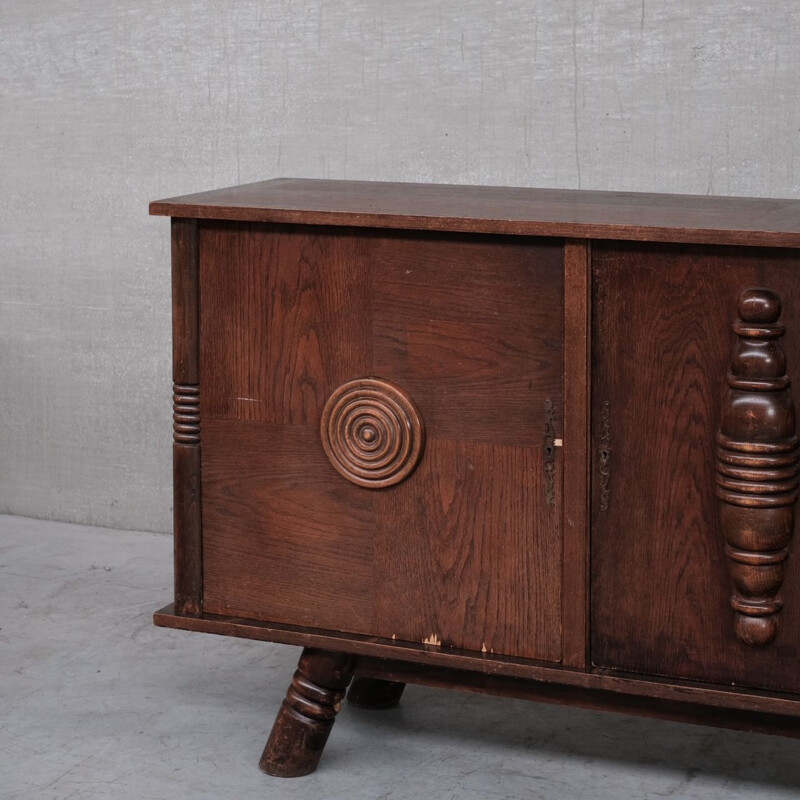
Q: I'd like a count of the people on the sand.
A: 0